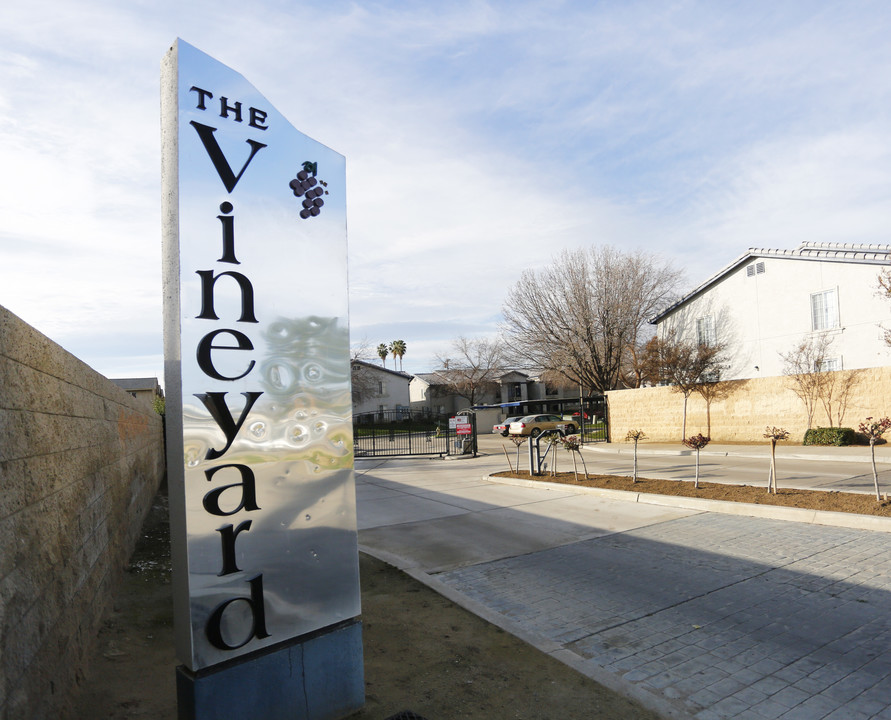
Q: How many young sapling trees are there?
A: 7